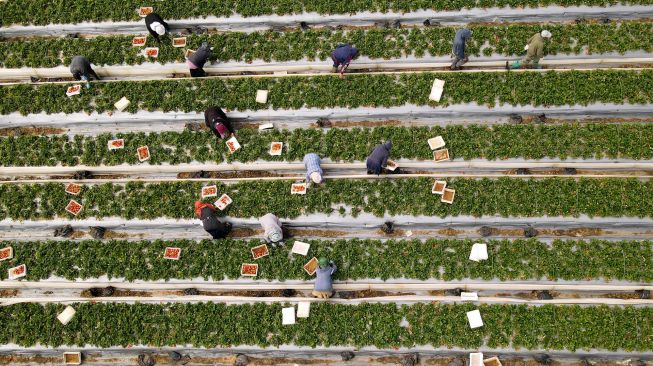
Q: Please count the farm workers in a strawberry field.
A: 12